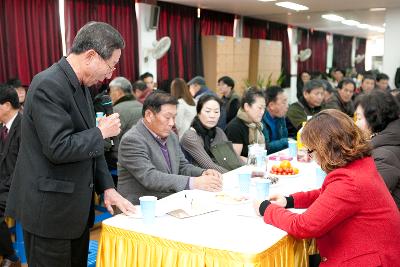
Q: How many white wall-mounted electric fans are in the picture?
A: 3